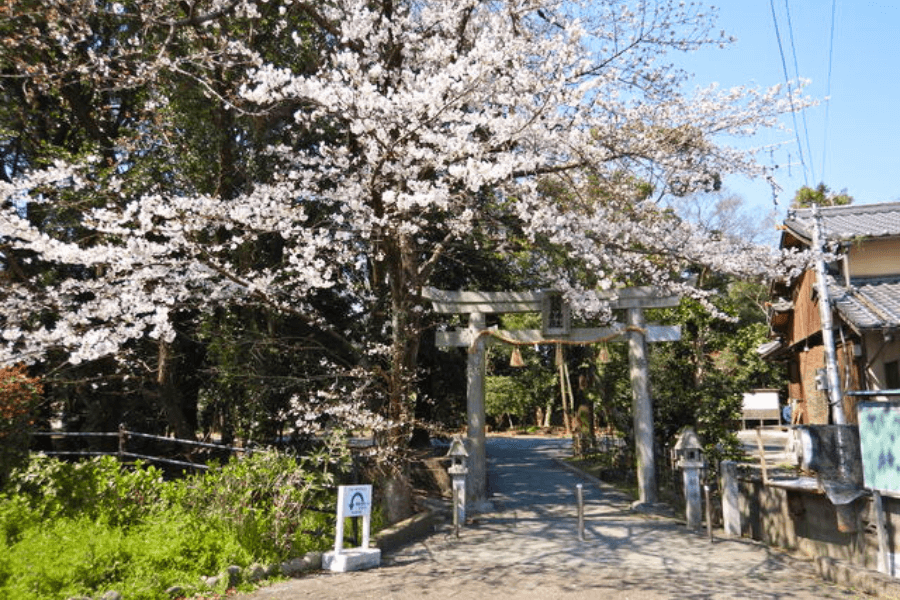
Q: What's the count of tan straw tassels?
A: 3